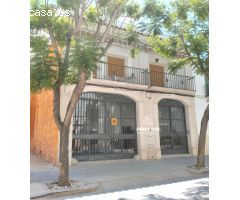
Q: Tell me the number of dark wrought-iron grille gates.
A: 2